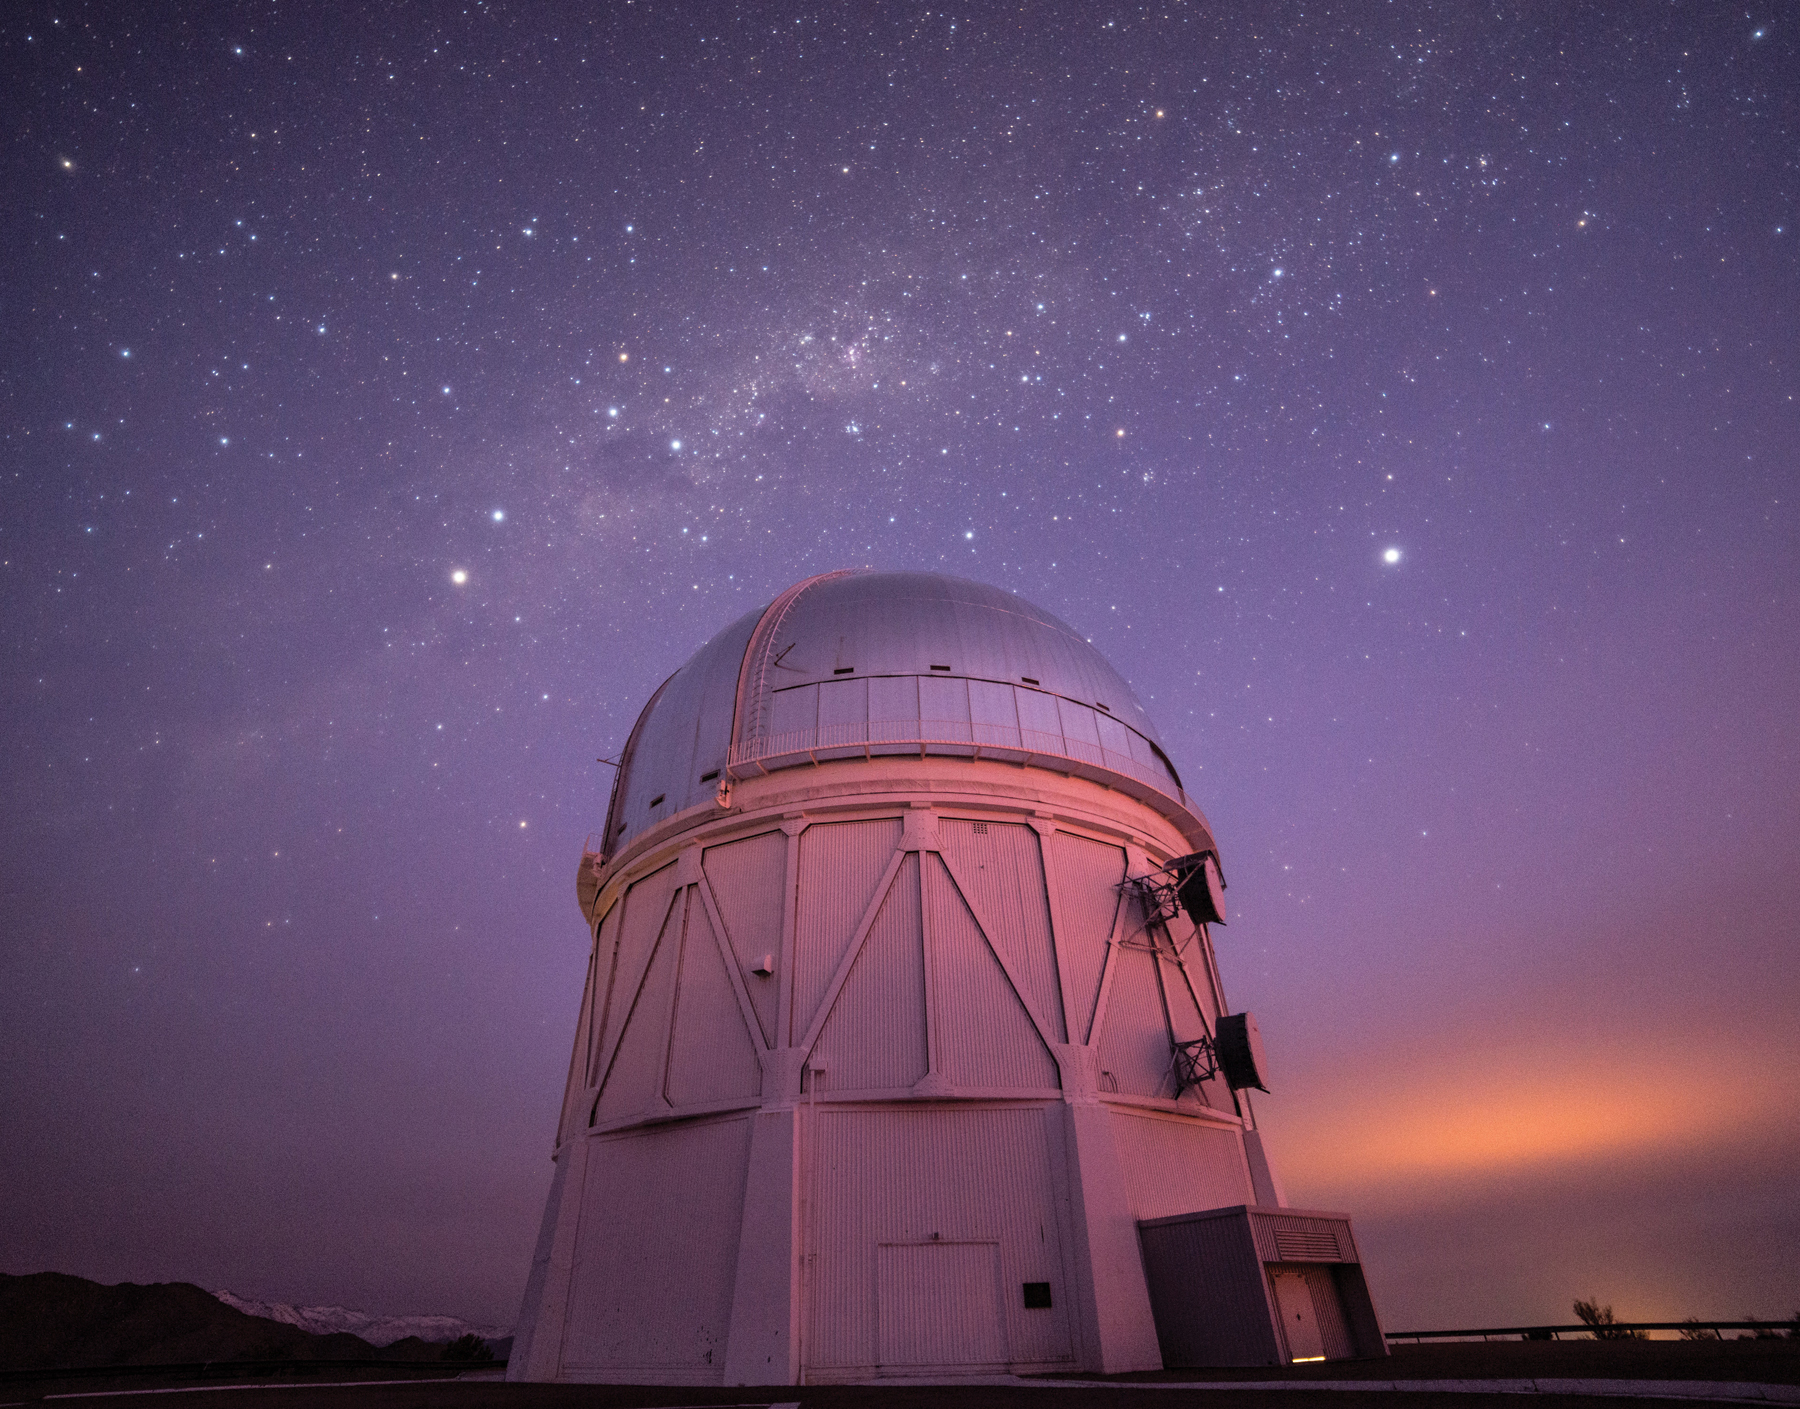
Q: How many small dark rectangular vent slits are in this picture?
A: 7